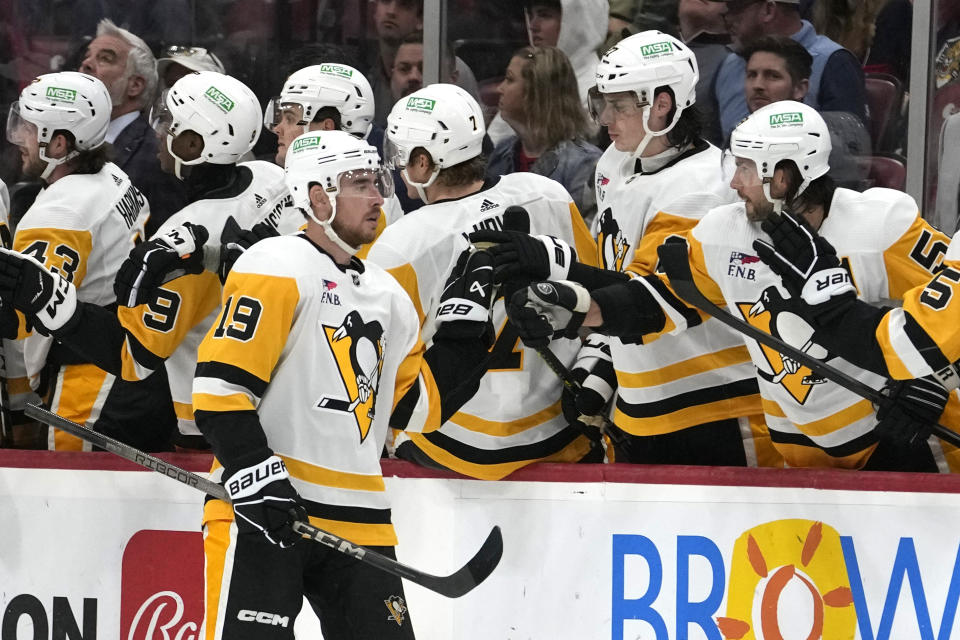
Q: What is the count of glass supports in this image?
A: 2